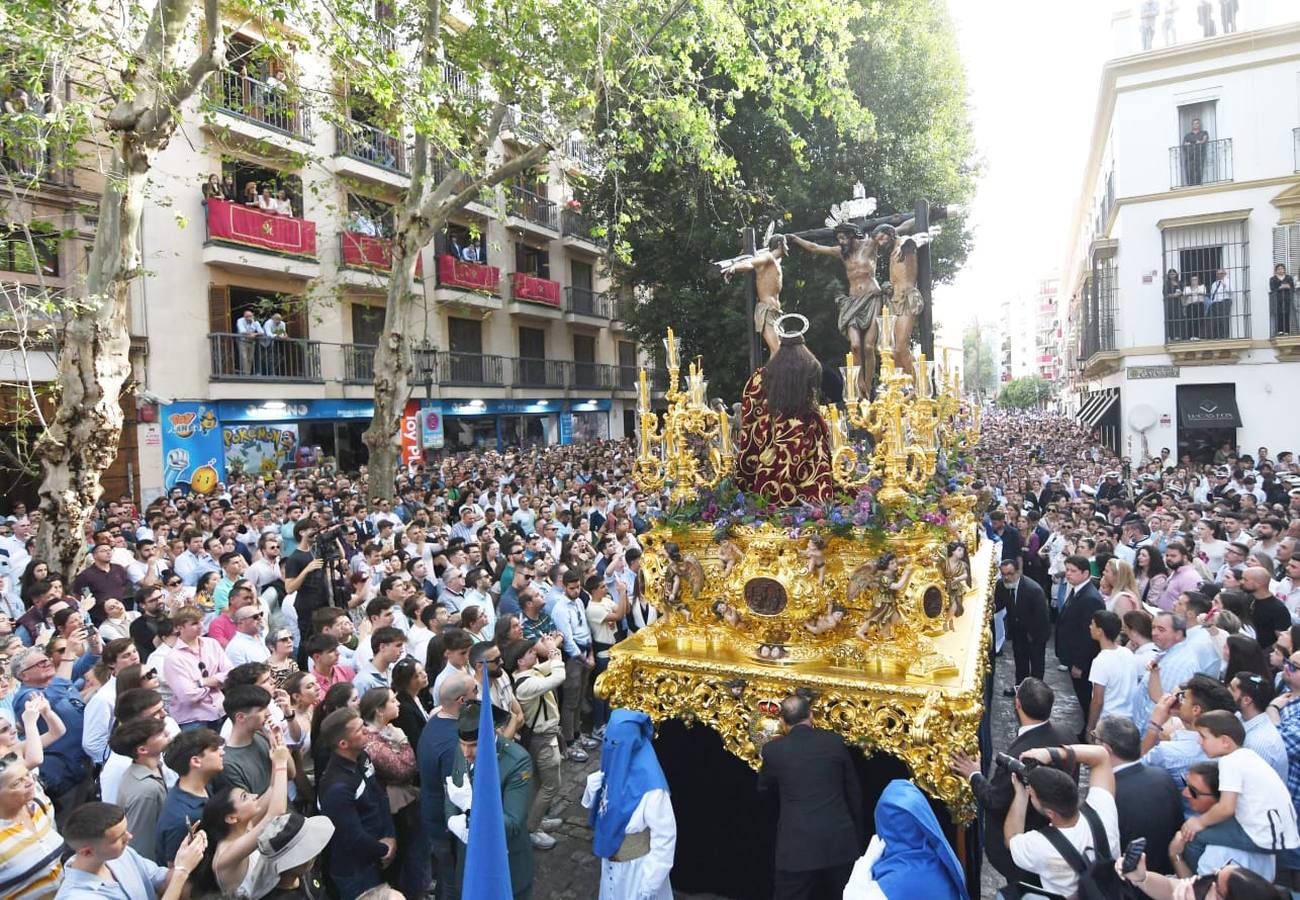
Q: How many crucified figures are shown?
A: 3